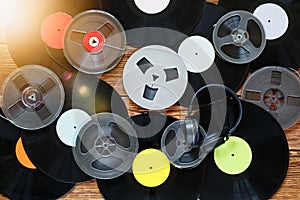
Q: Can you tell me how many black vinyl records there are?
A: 8